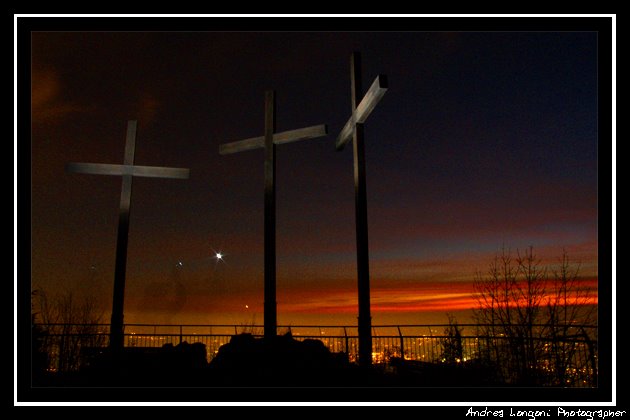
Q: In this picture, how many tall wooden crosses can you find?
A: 3